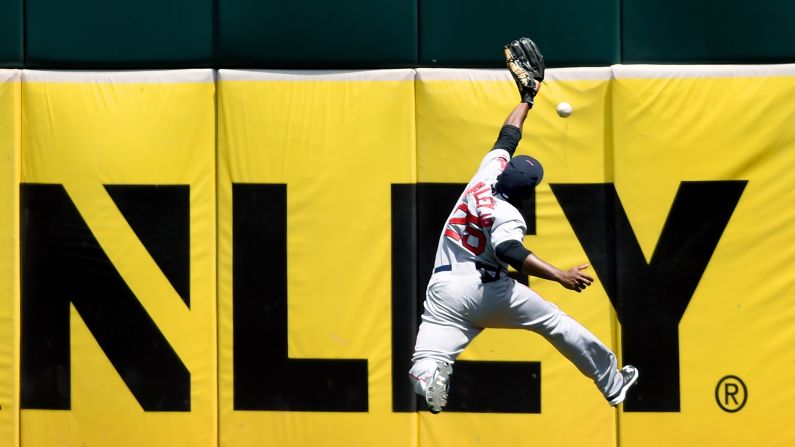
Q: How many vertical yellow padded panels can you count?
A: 5